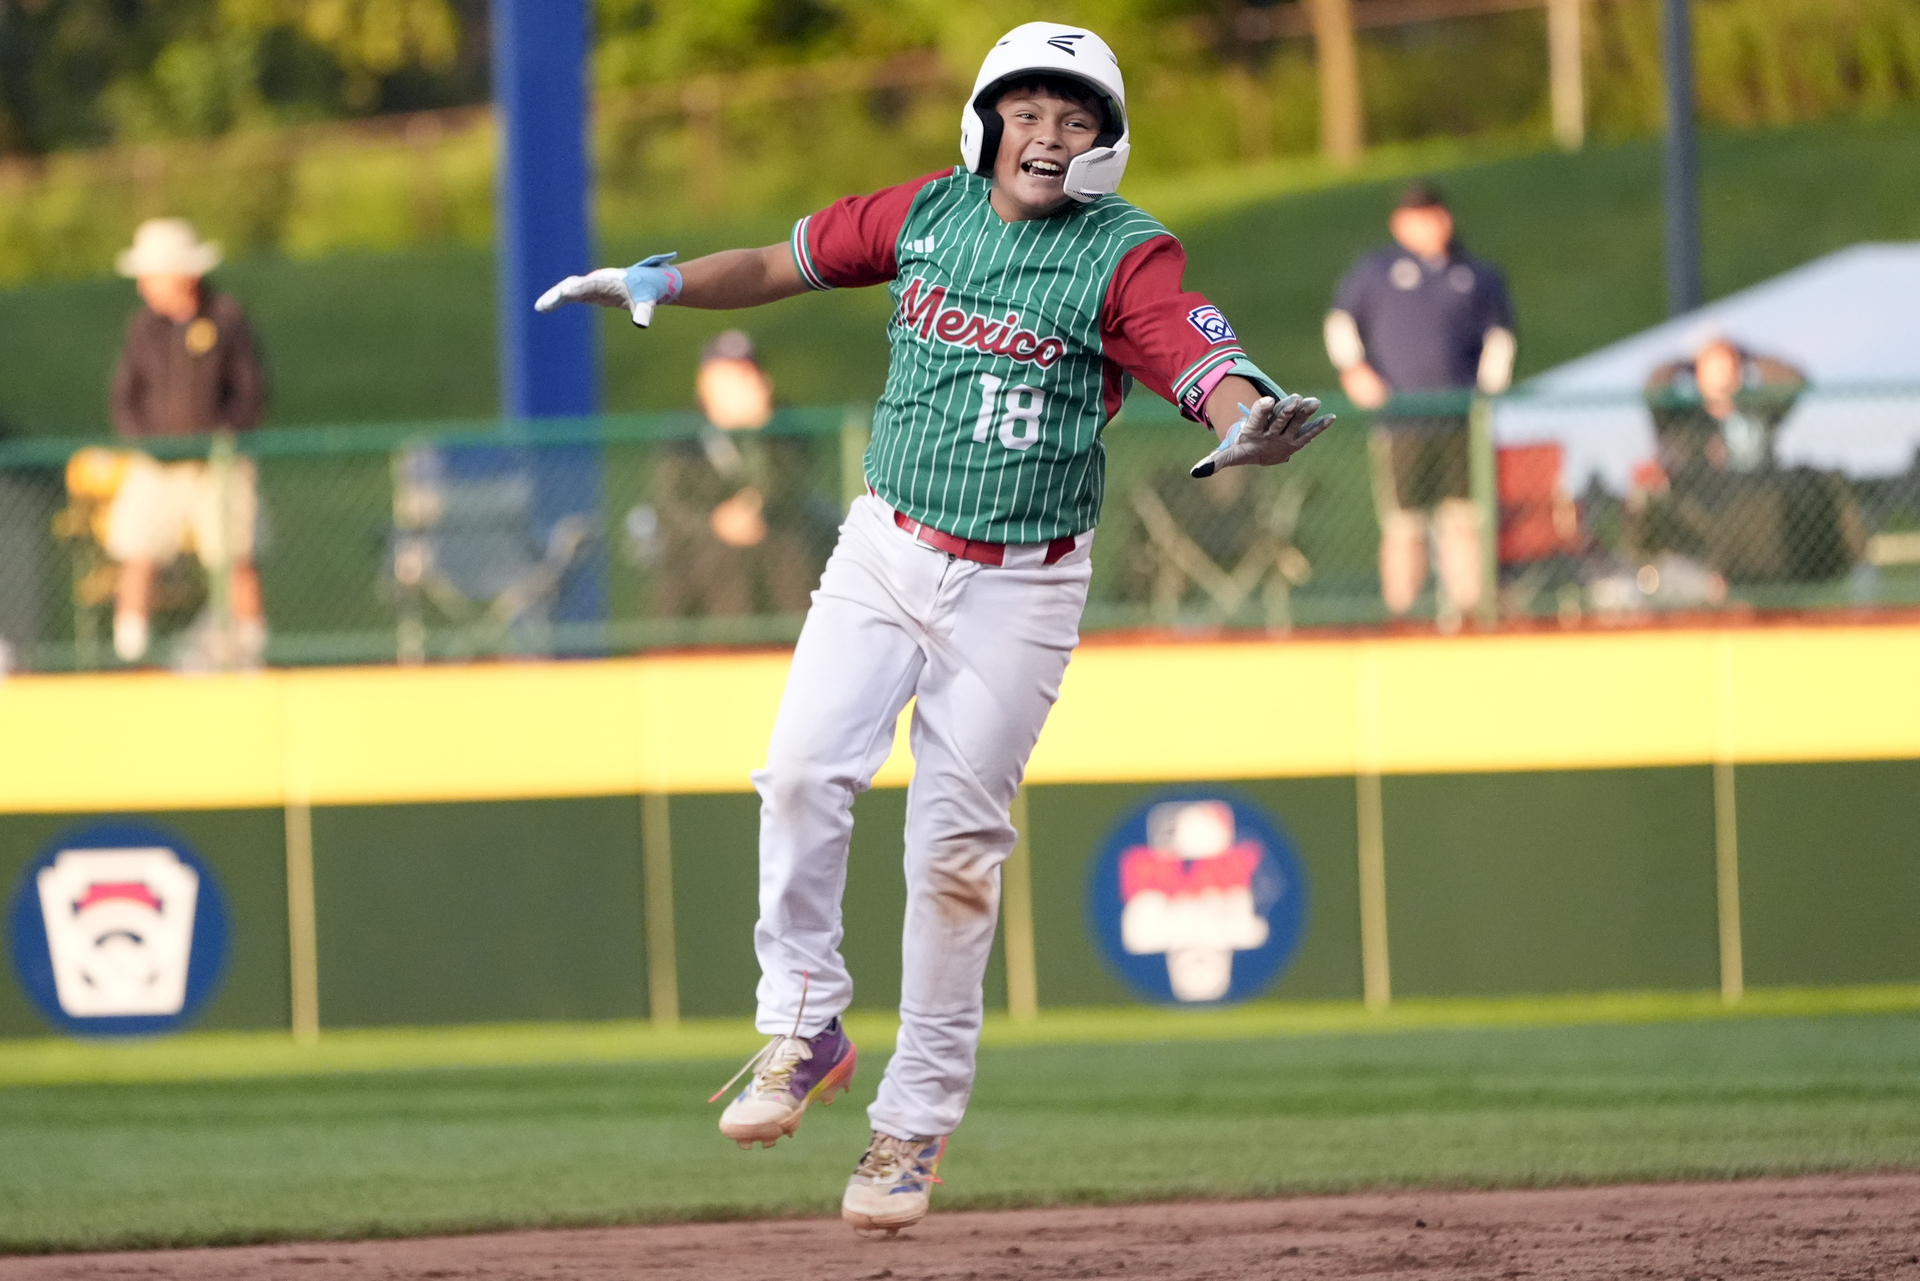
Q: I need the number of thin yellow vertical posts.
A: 5